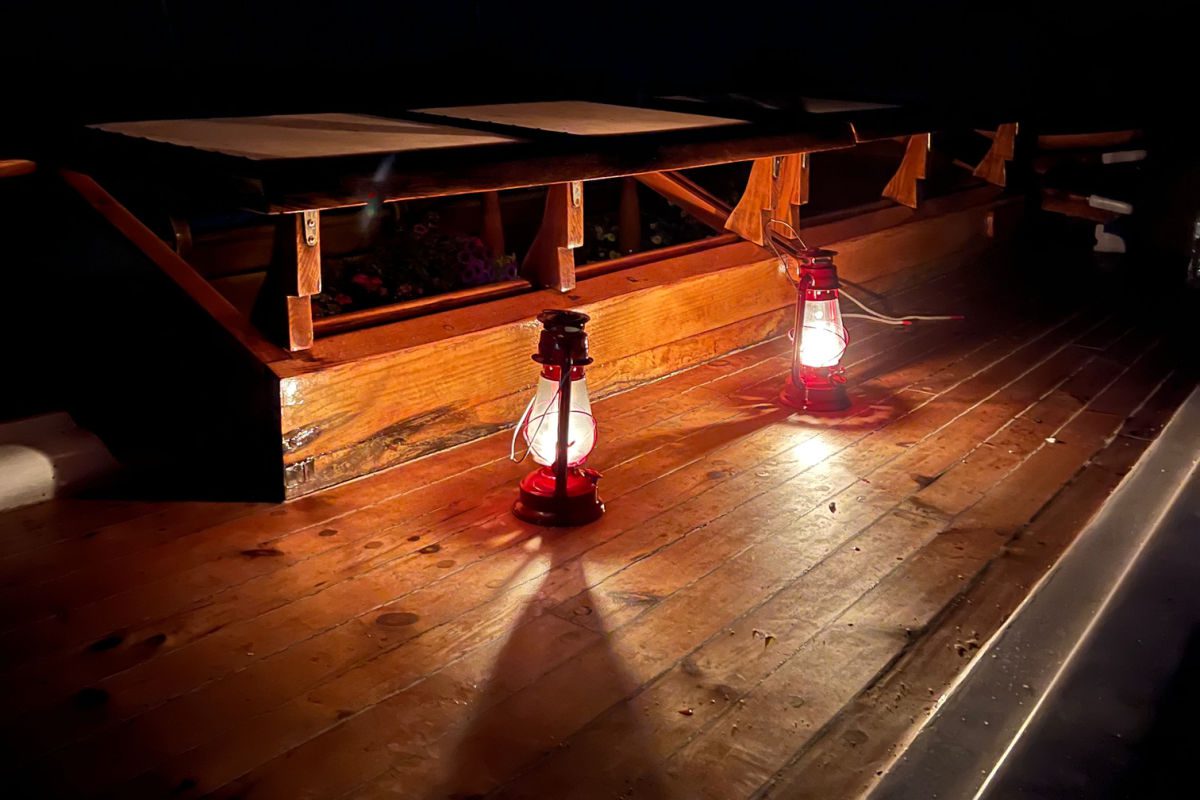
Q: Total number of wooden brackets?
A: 6